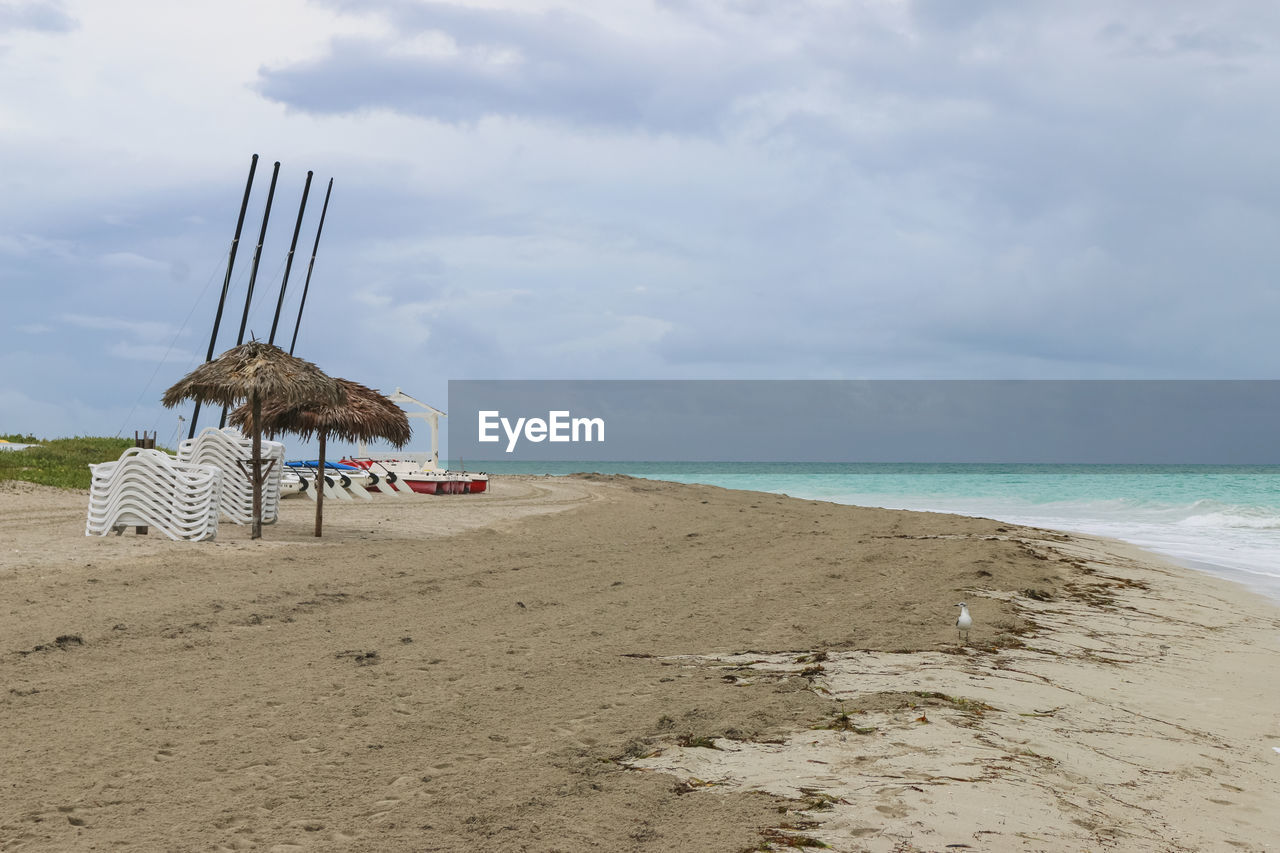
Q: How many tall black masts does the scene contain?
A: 4